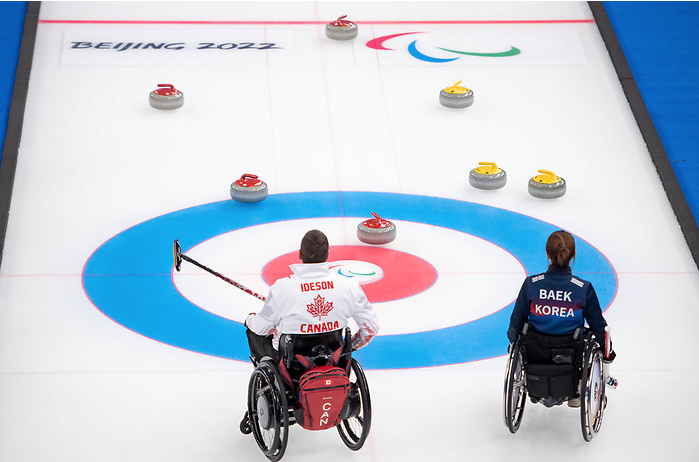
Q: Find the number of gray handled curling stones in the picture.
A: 0